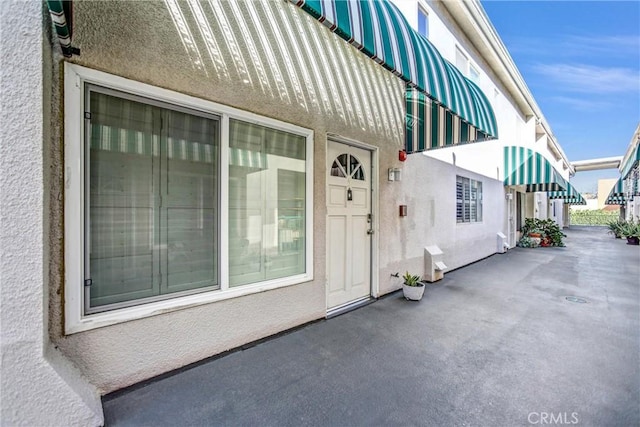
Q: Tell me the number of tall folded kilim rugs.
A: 0